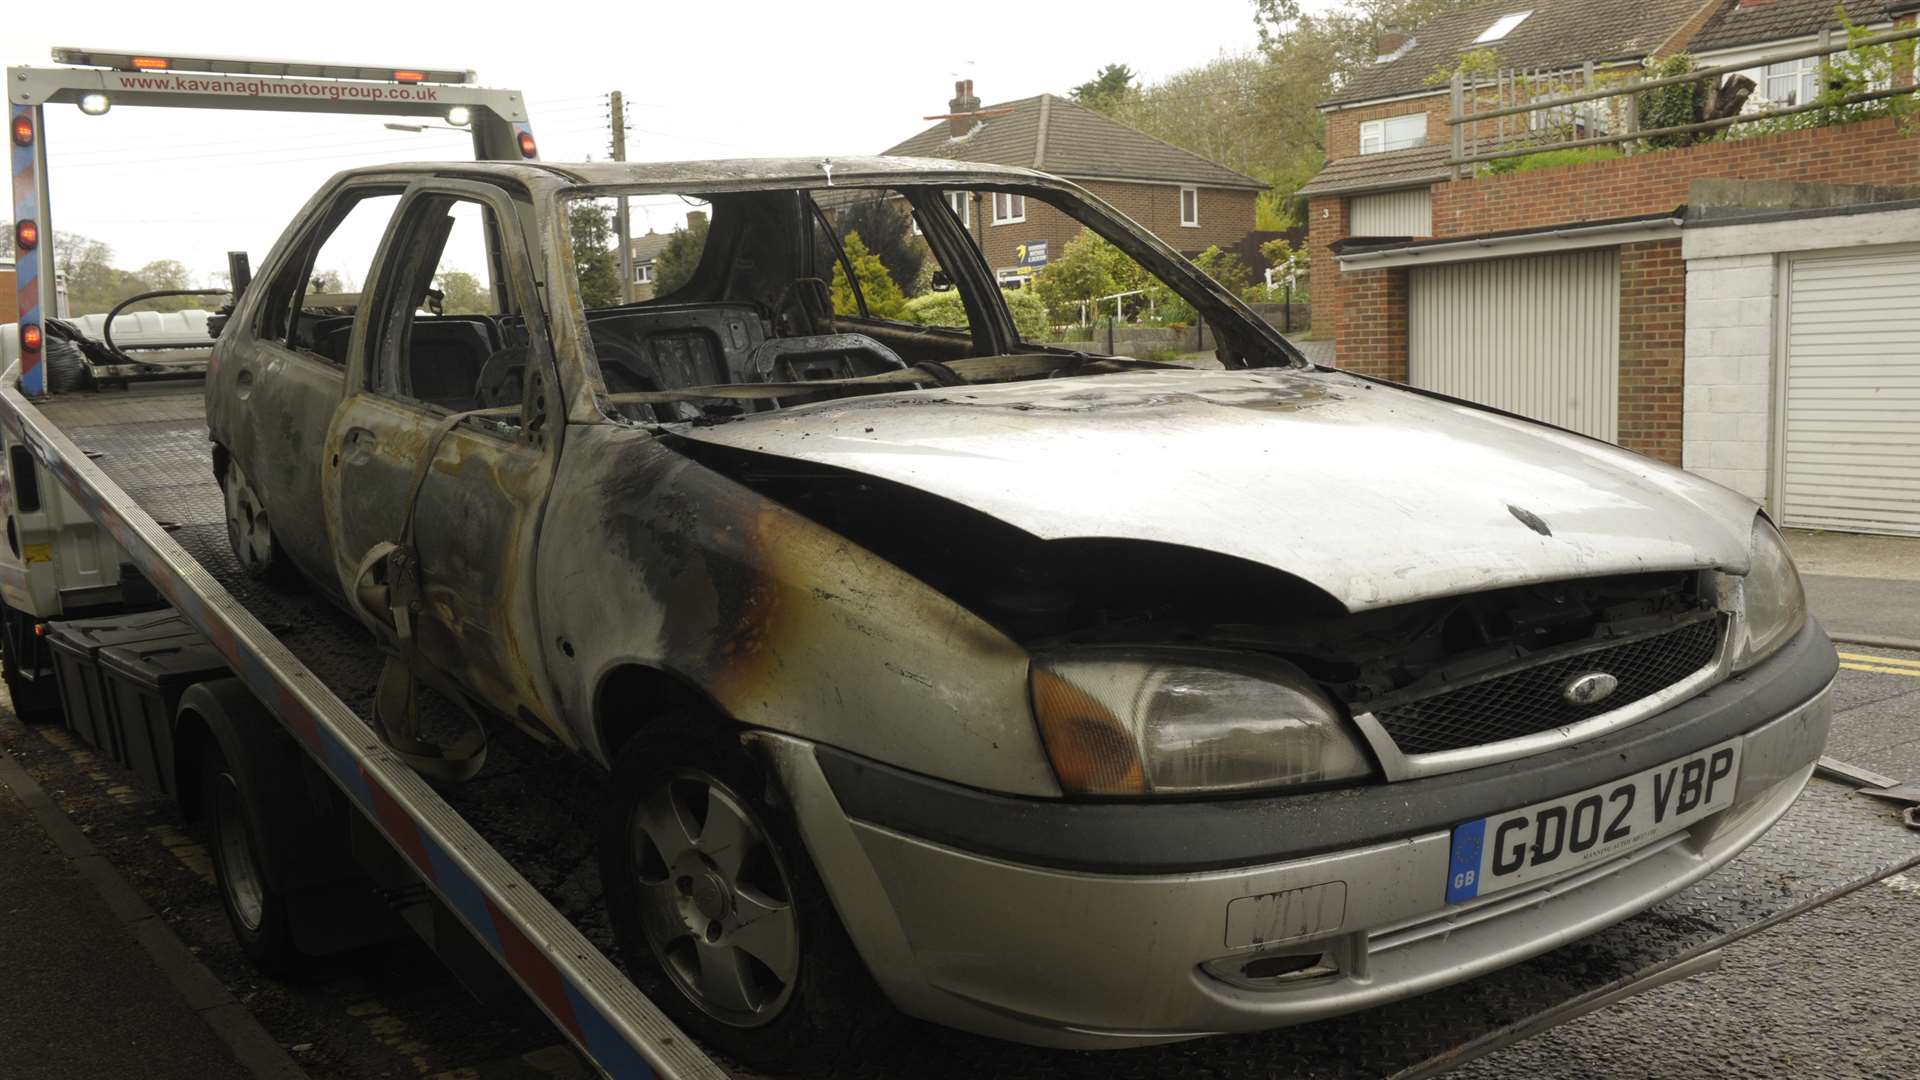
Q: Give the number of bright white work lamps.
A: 2